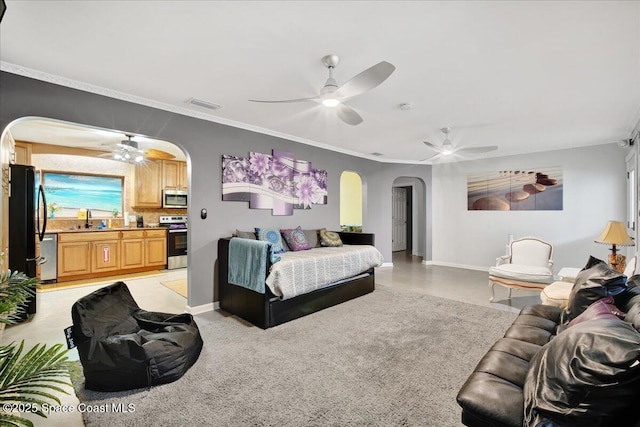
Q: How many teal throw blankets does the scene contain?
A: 1